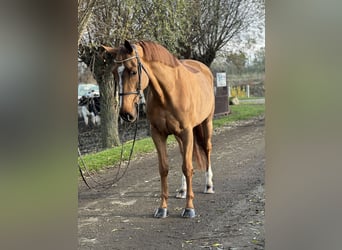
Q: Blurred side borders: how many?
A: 2